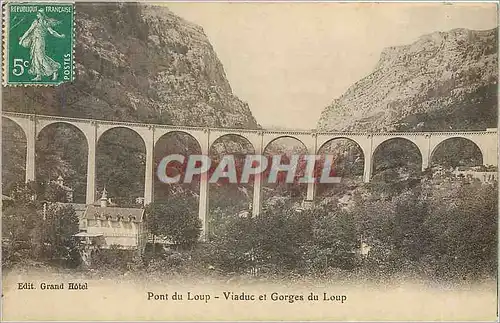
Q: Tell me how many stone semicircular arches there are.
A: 9